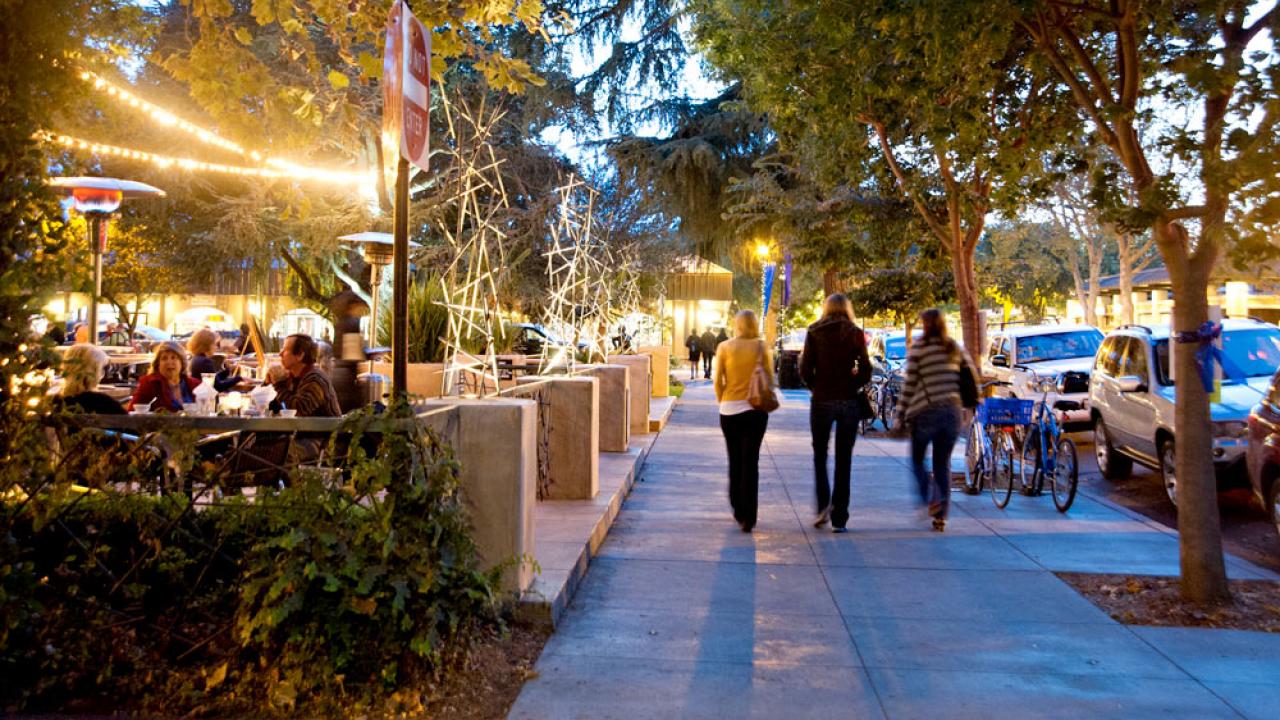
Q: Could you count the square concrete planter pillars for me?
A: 5